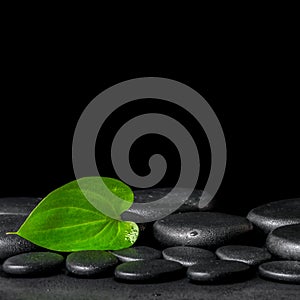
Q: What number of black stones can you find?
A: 14